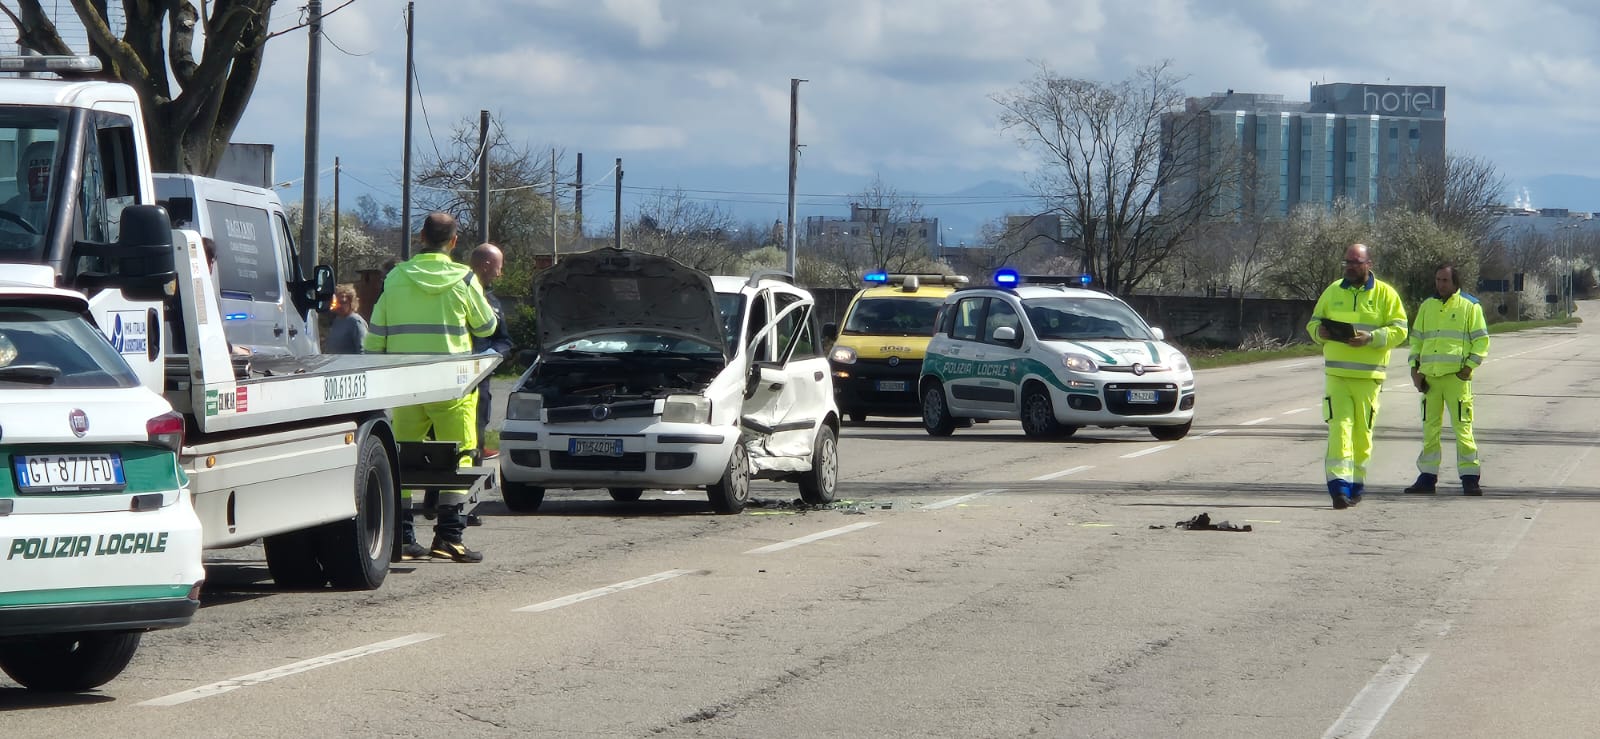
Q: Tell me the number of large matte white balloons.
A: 0